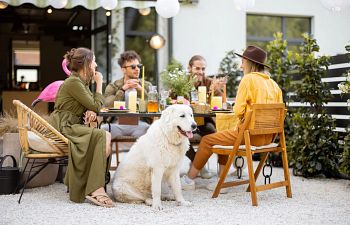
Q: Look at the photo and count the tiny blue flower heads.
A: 0